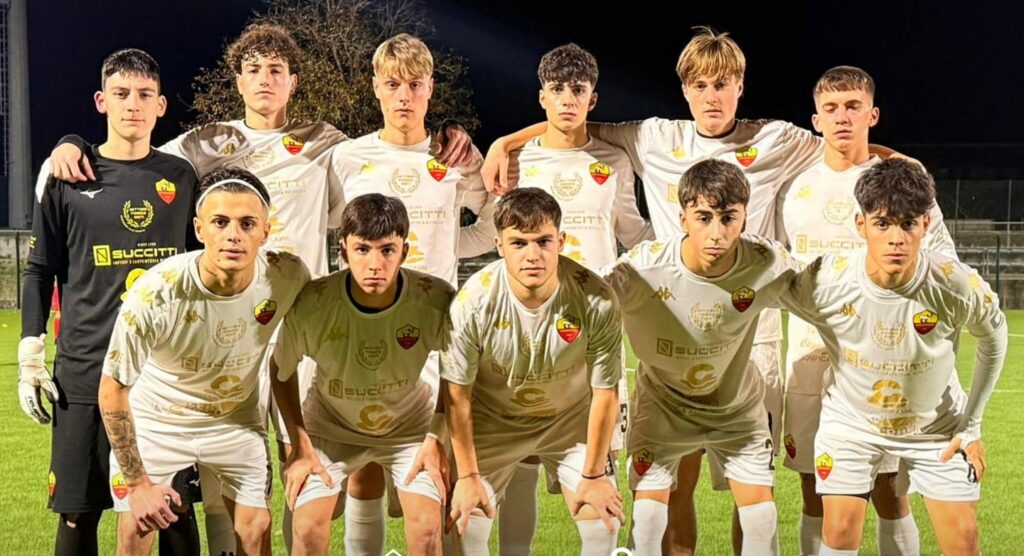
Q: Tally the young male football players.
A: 11